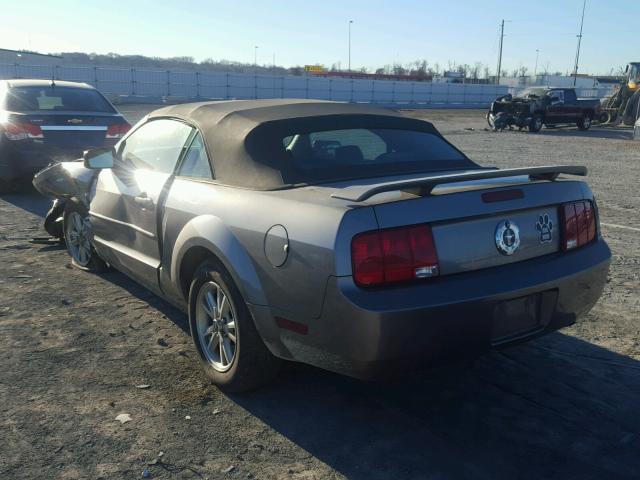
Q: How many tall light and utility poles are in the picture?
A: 5